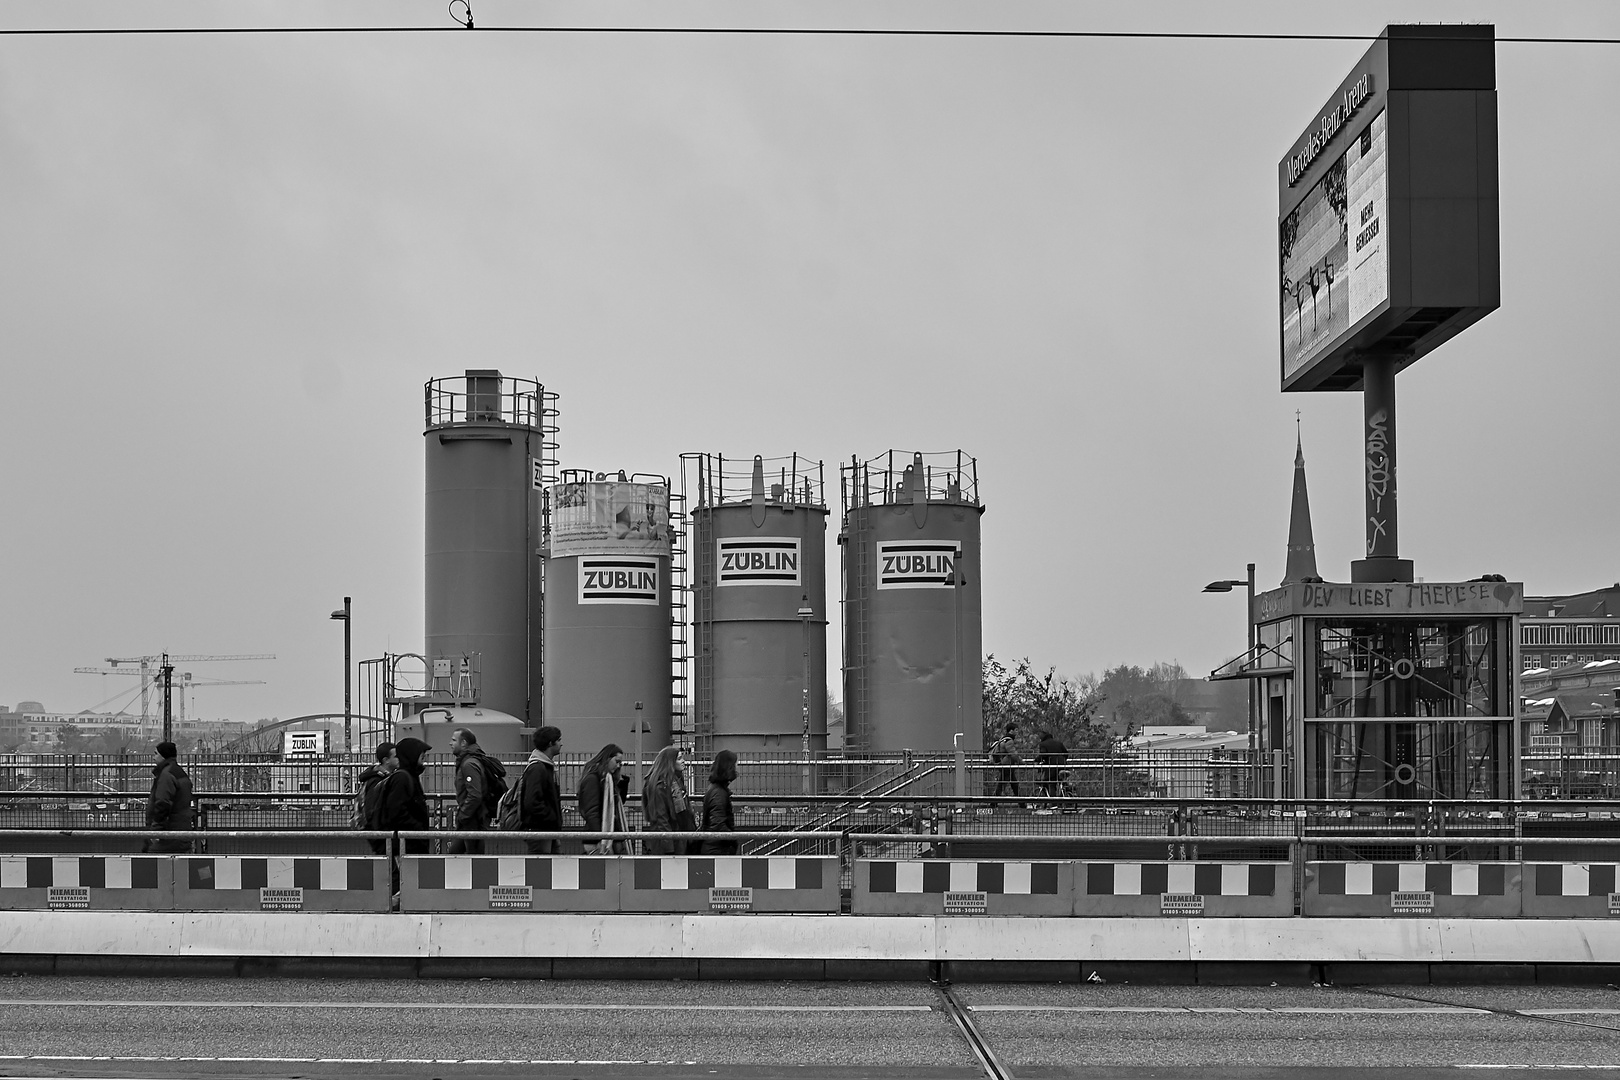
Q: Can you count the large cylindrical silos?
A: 4